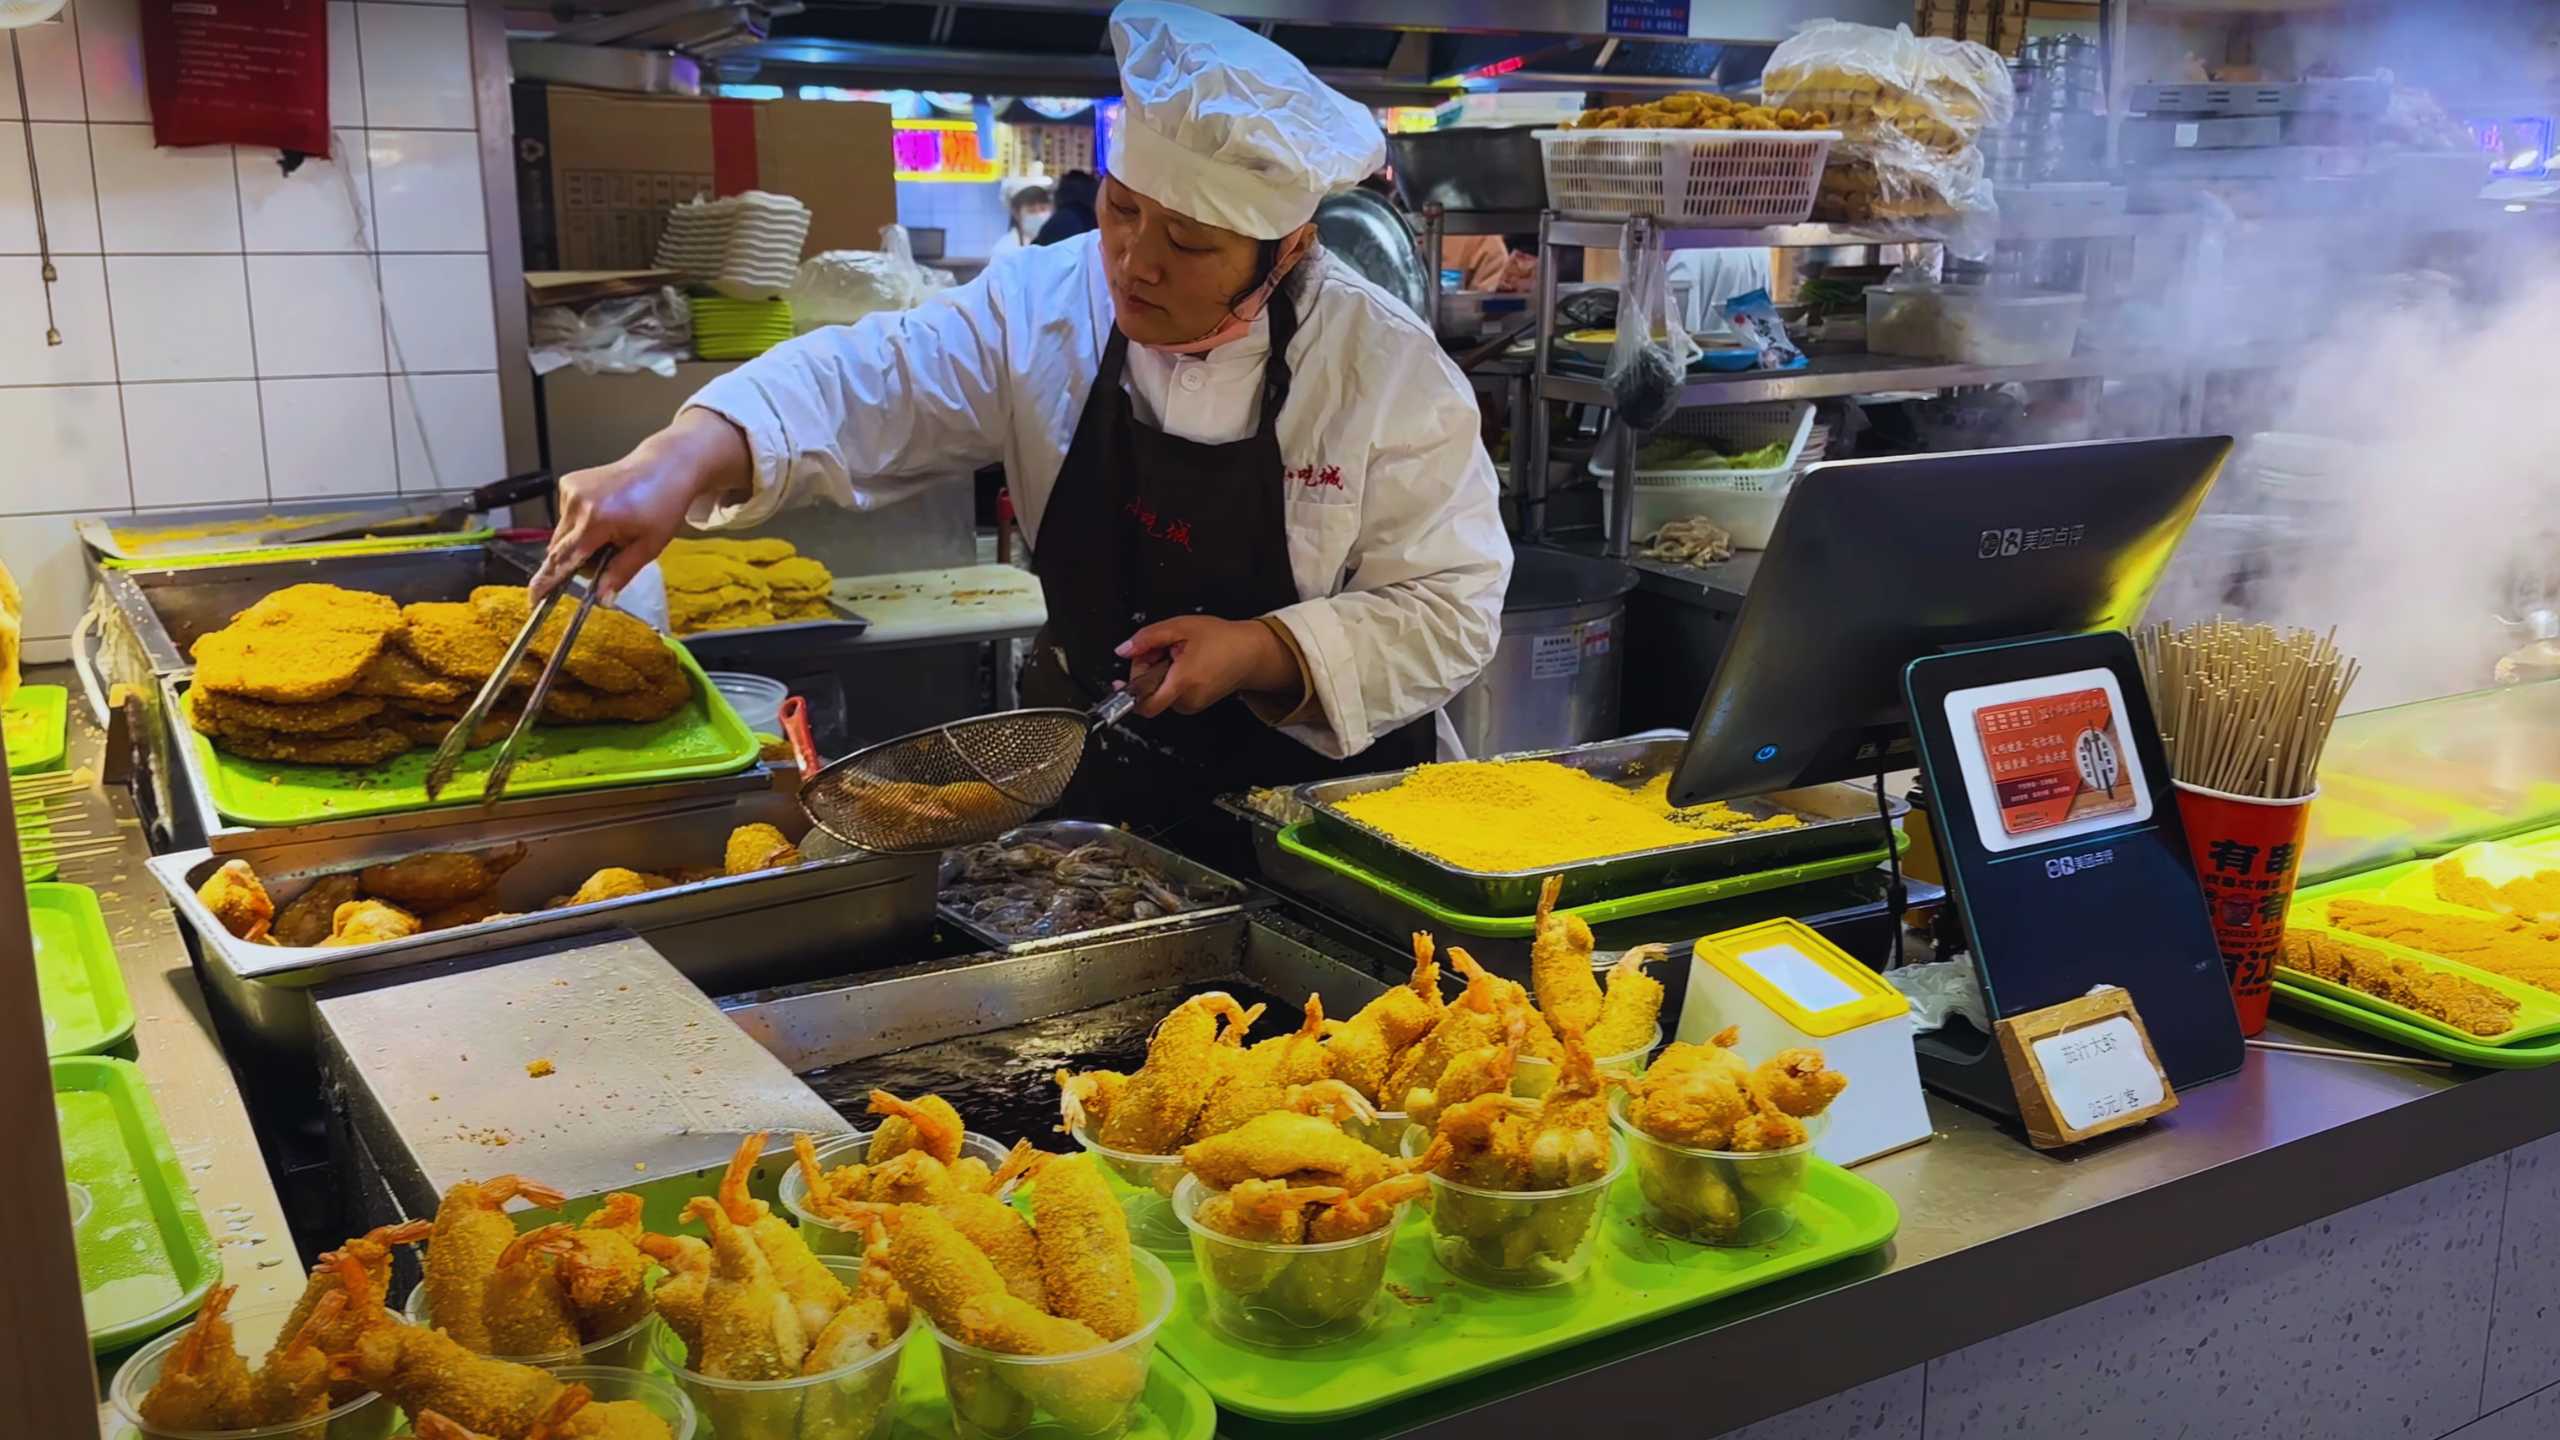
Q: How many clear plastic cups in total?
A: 12